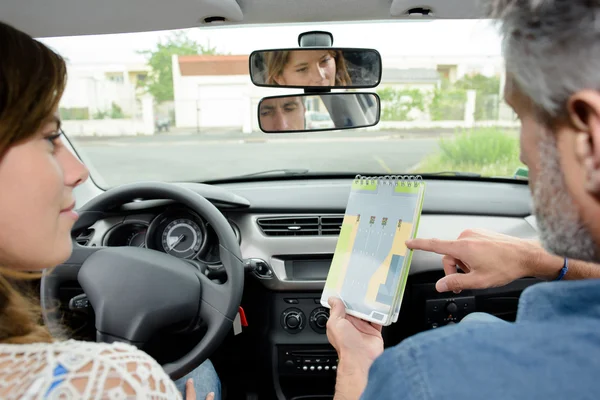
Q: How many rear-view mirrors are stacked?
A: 2